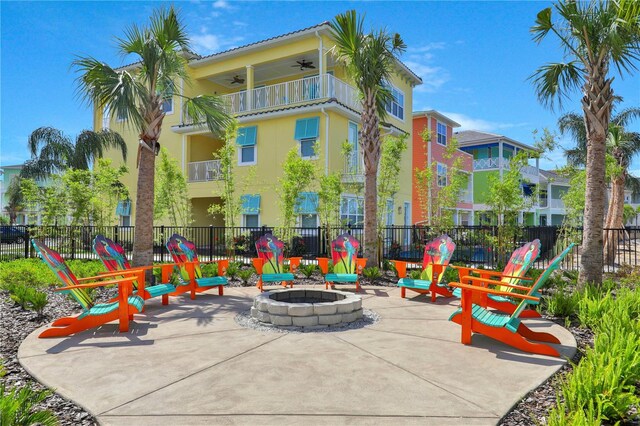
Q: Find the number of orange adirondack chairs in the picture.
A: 8